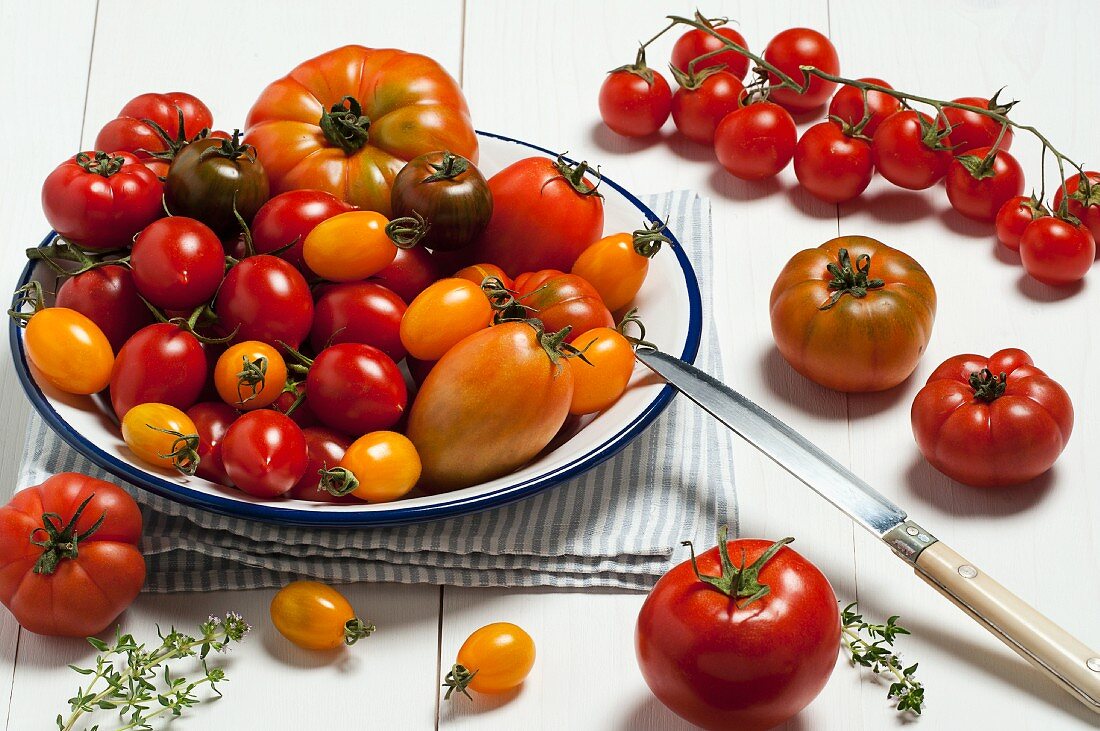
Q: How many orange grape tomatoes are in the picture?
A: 10